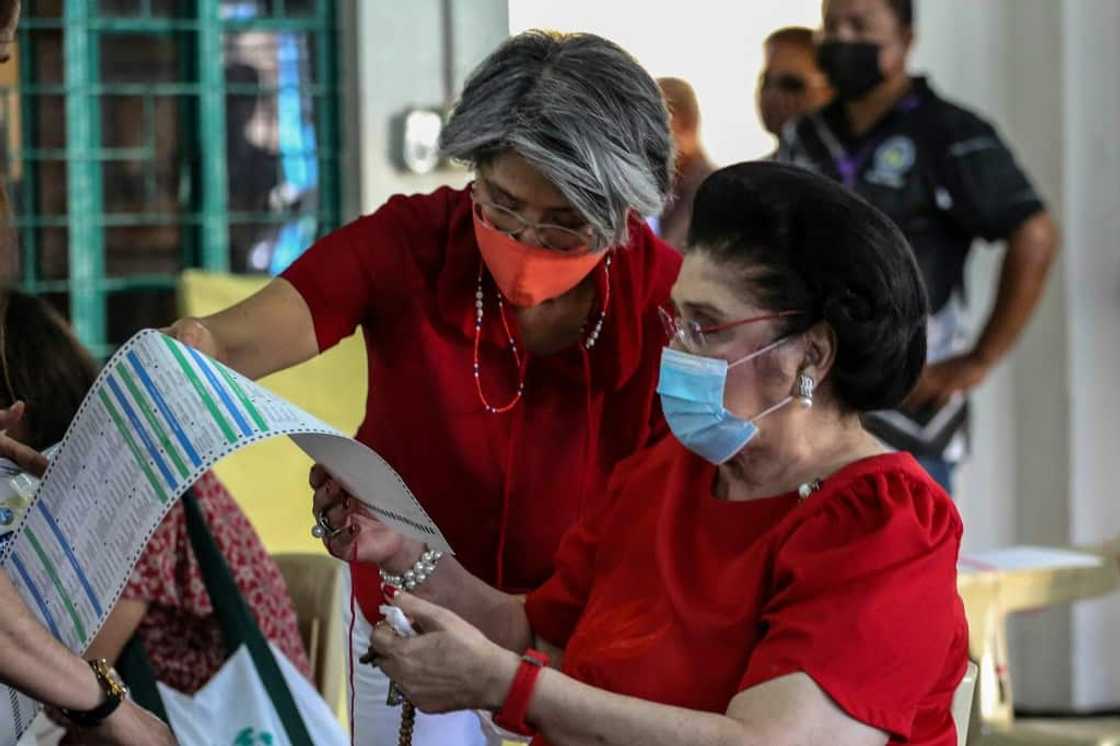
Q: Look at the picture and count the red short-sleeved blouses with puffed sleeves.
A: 1